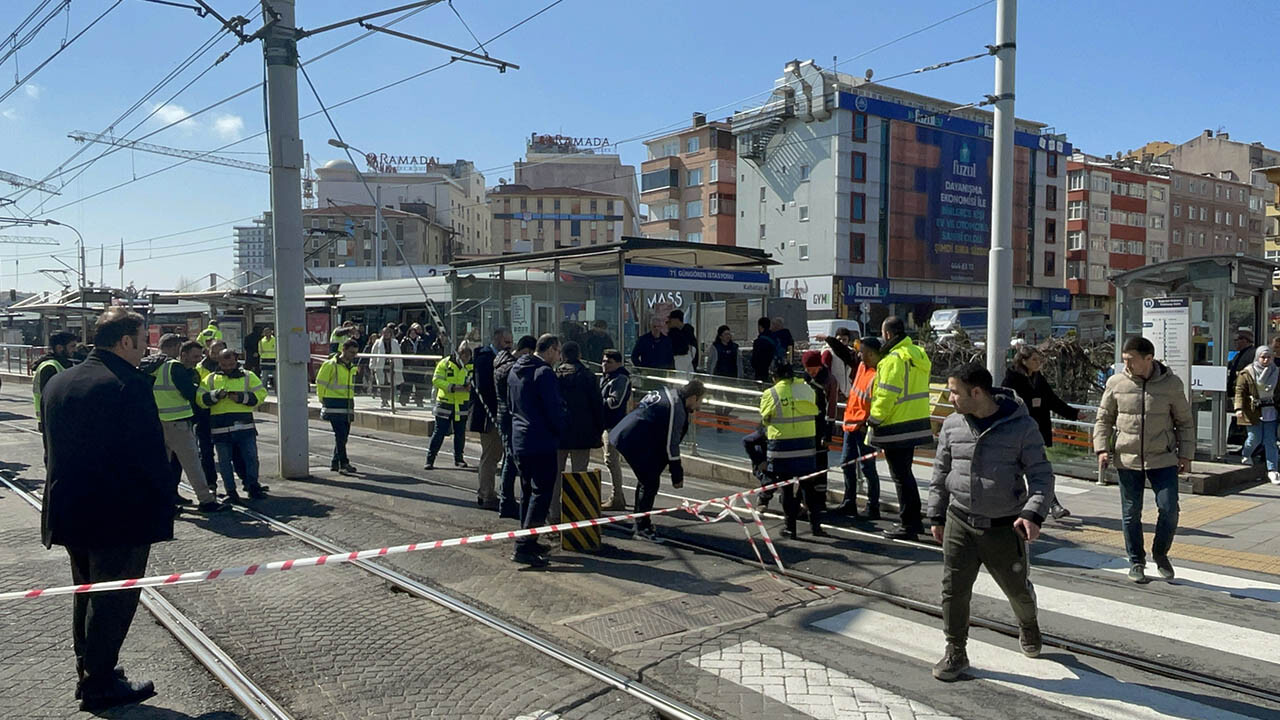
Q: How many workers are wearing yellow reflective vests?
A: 11